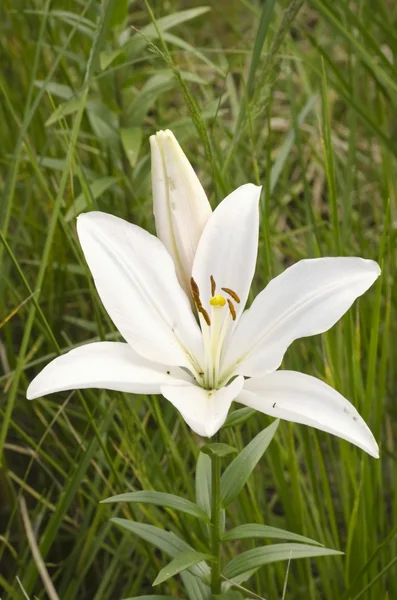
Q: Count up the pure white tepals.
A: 6